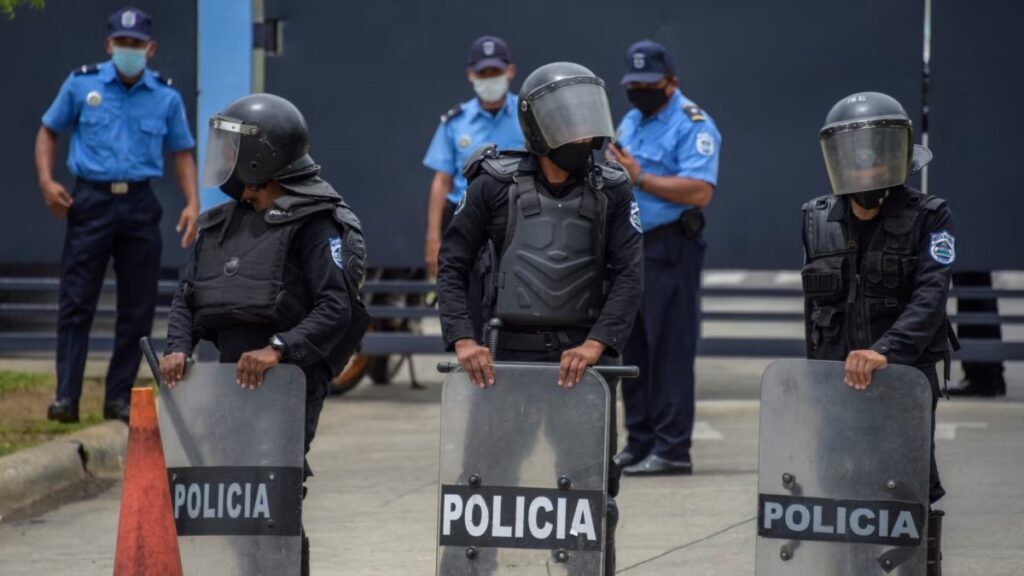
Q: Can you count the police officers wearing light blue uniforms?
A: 3